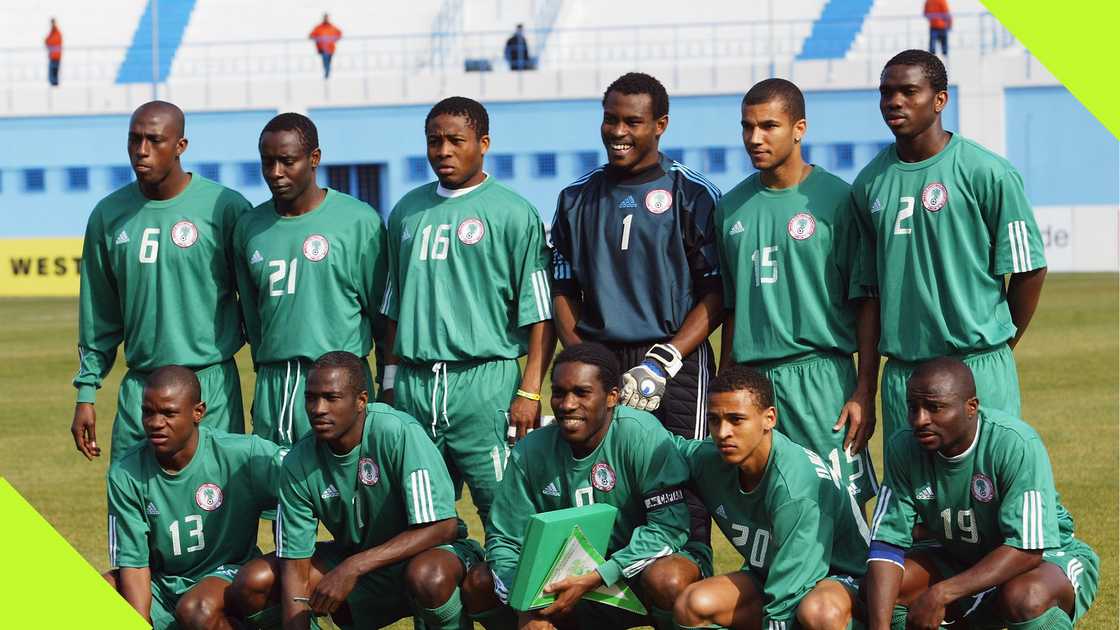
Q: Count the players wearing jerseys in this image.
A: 11